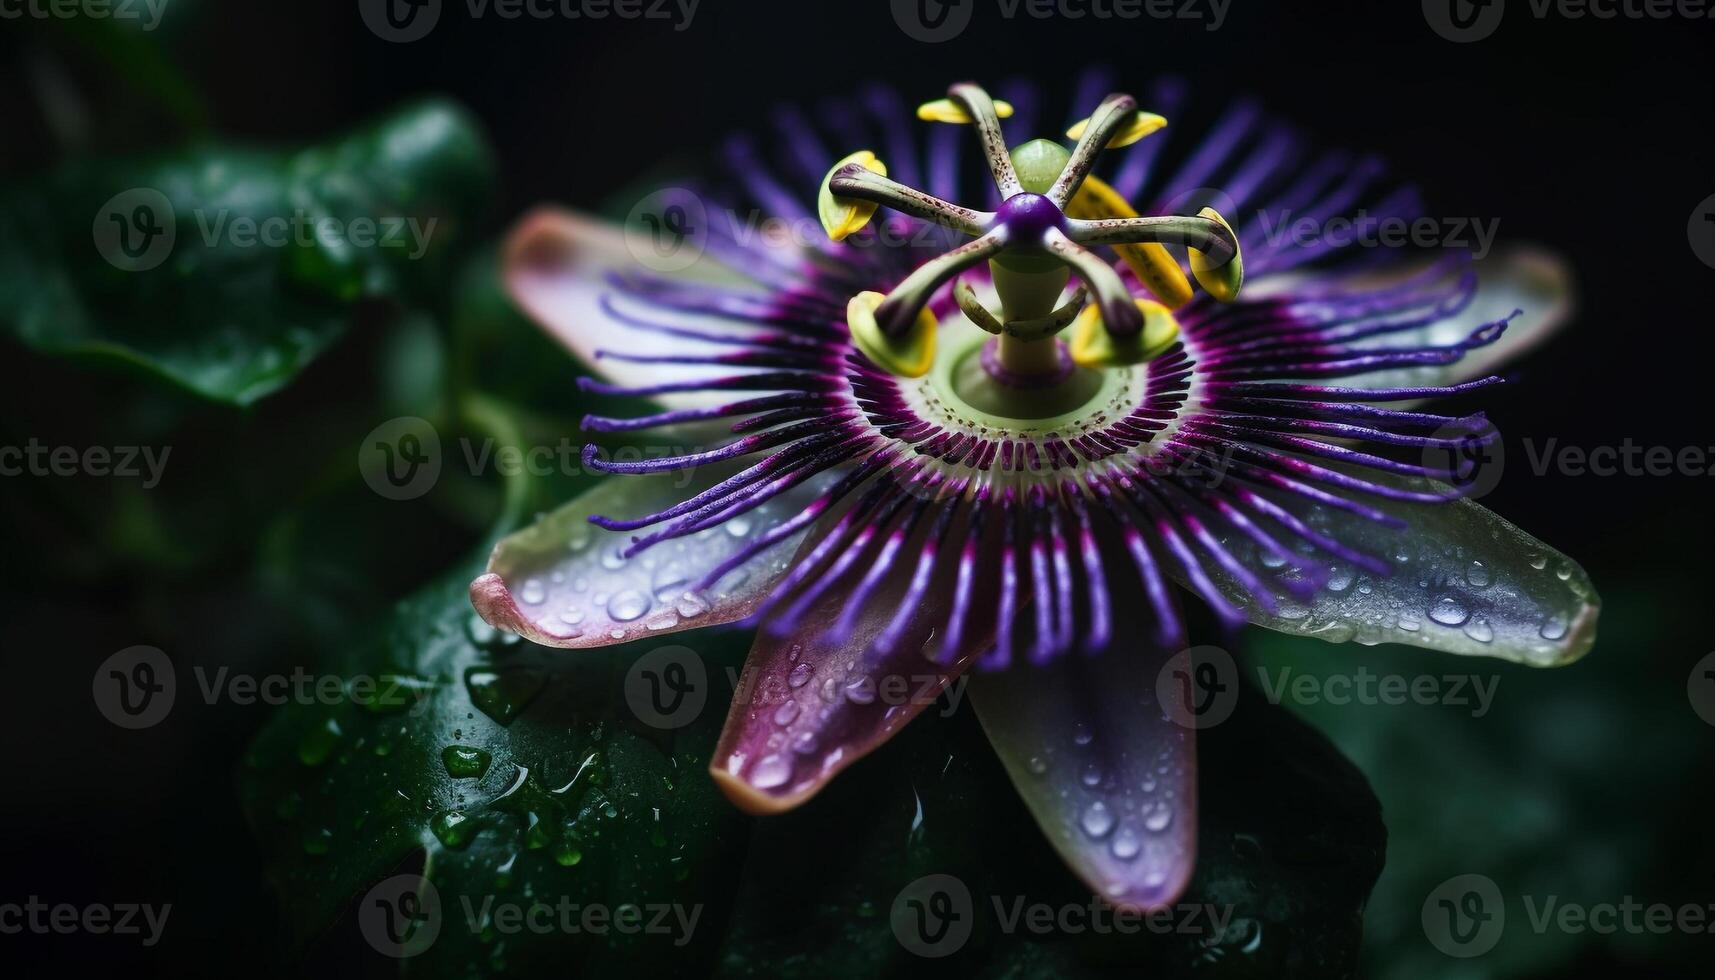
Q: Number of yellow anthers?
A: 6